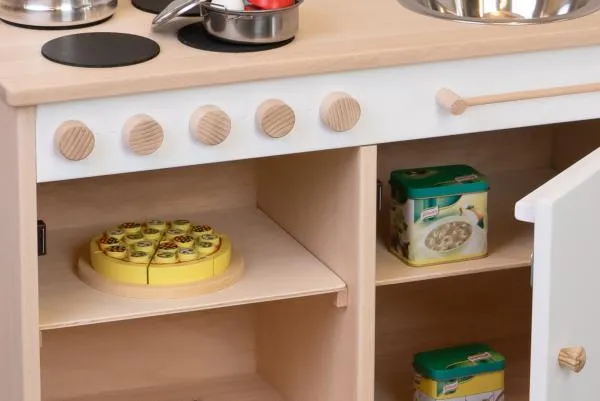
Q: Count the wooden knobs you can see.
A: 6